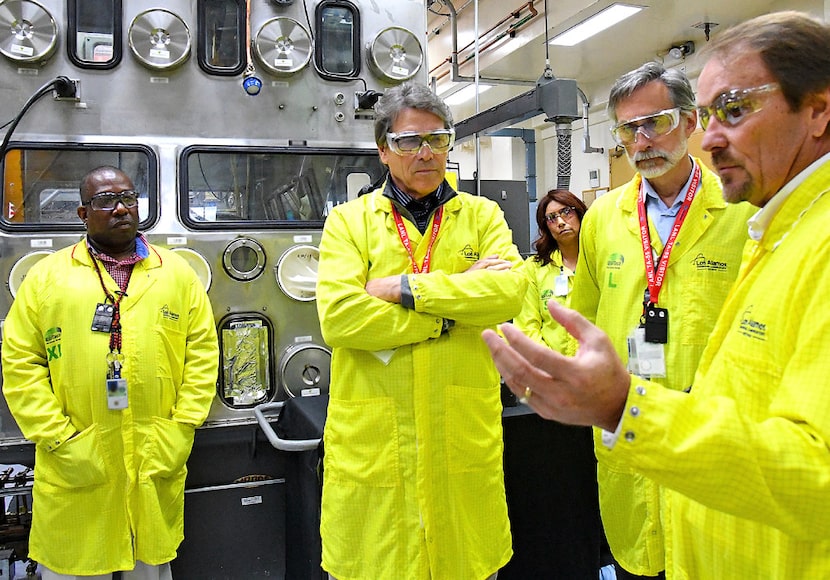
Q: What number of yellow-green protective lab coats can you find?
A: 5